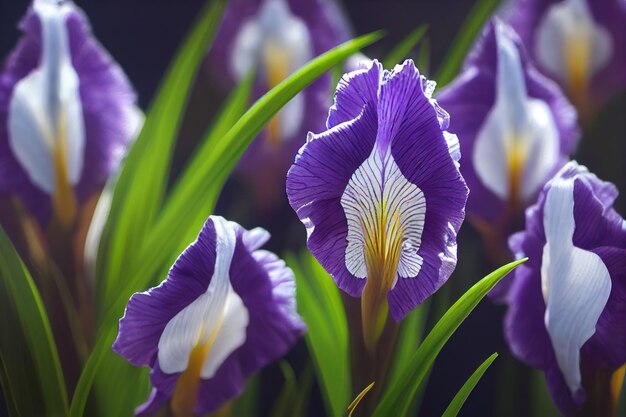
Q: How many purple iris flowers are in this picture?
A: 7